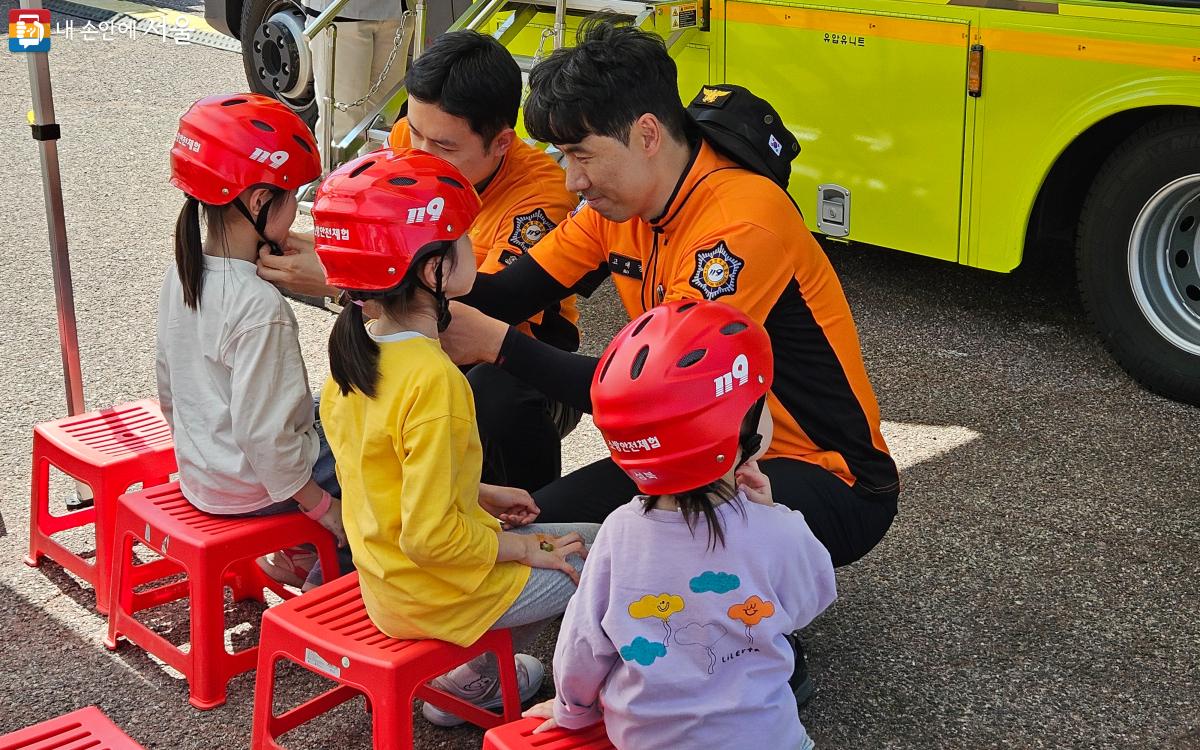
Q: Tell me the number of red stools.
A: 5